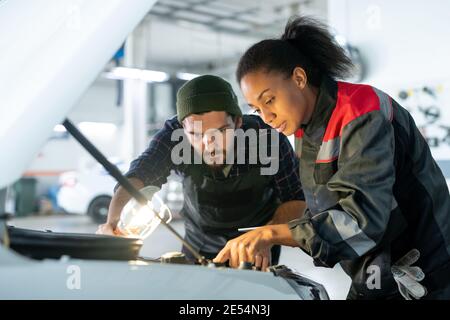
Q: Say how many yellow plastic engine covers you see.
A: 0